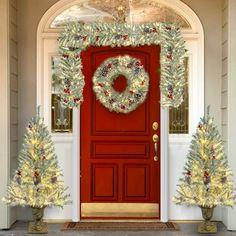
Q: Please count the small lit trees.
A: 2